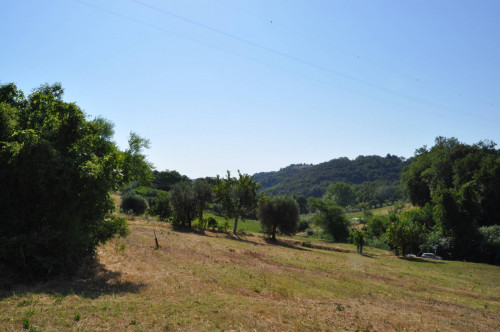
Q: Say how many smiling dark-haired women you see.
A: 0